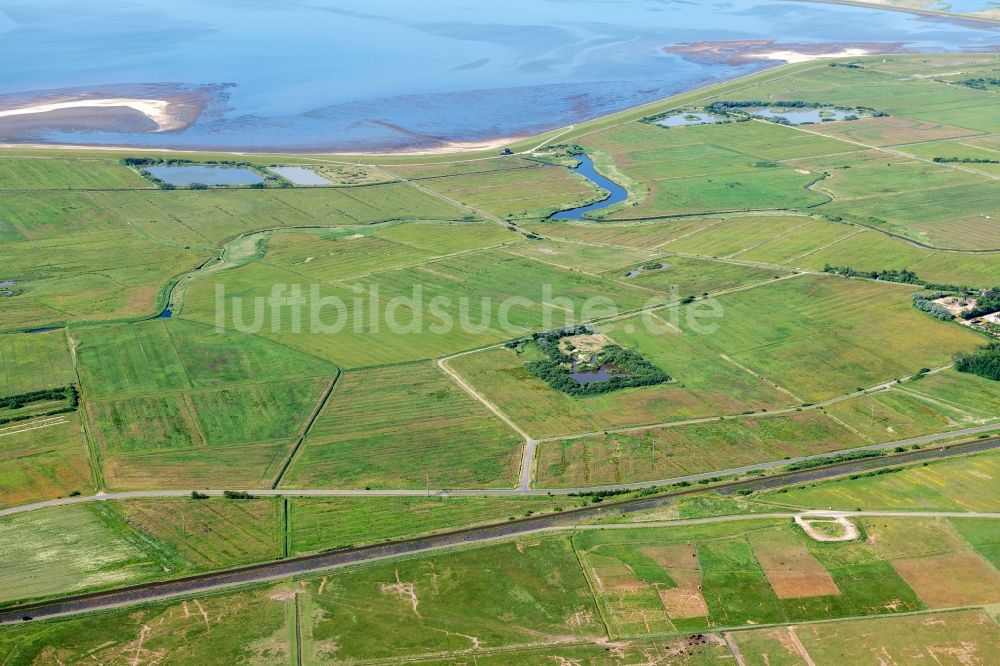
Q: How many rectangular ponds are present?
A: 2